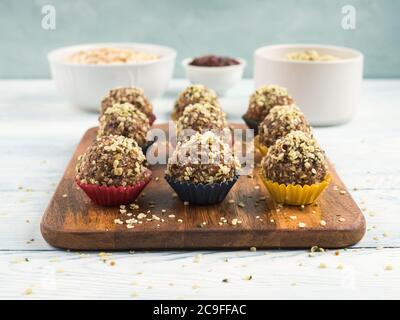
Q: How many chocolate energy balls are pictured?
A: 9